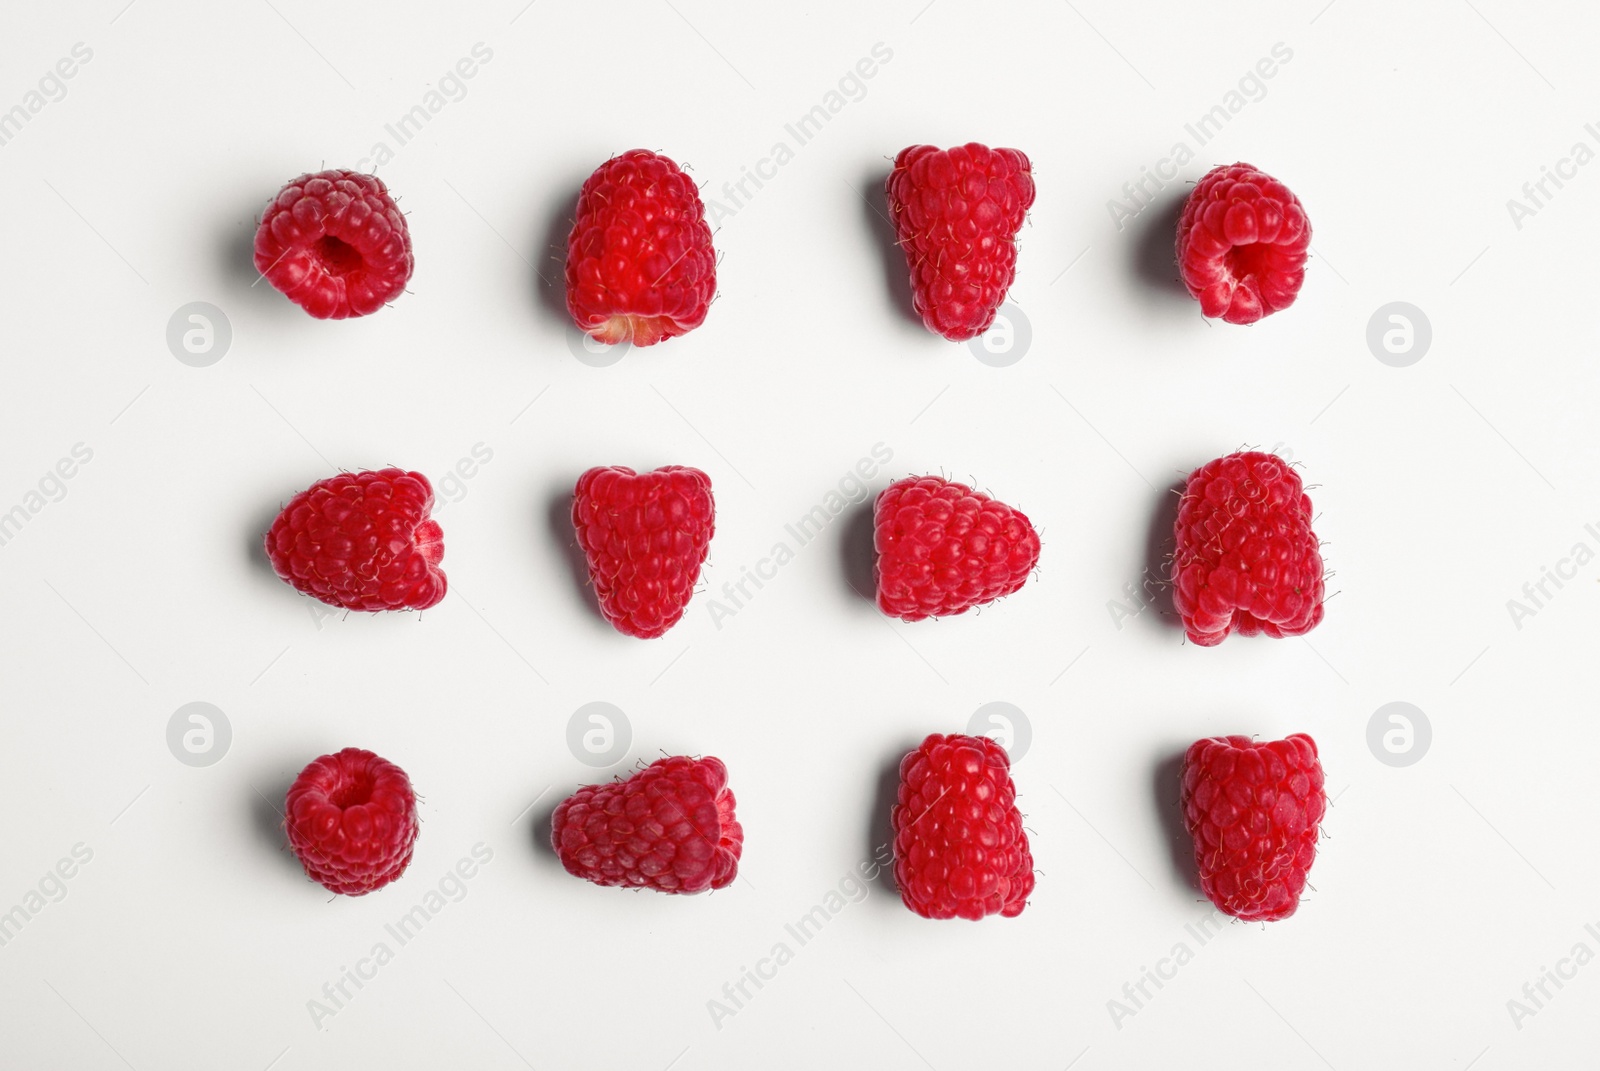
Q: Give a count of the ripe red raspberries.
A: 12